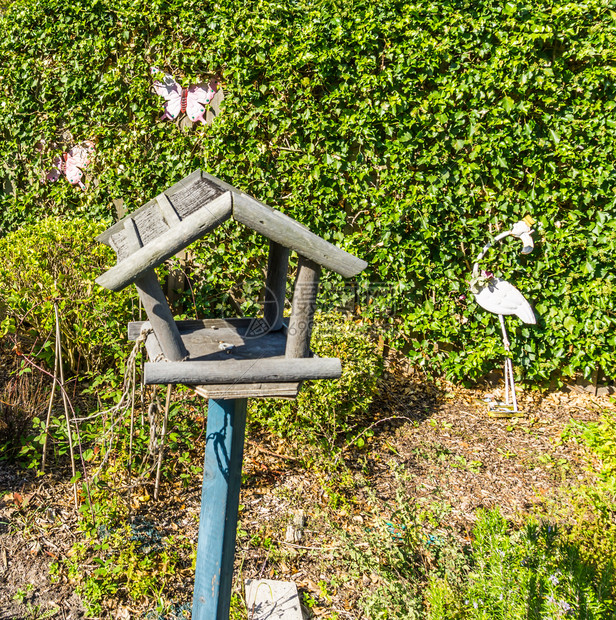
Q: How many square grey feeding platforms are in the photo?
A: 1